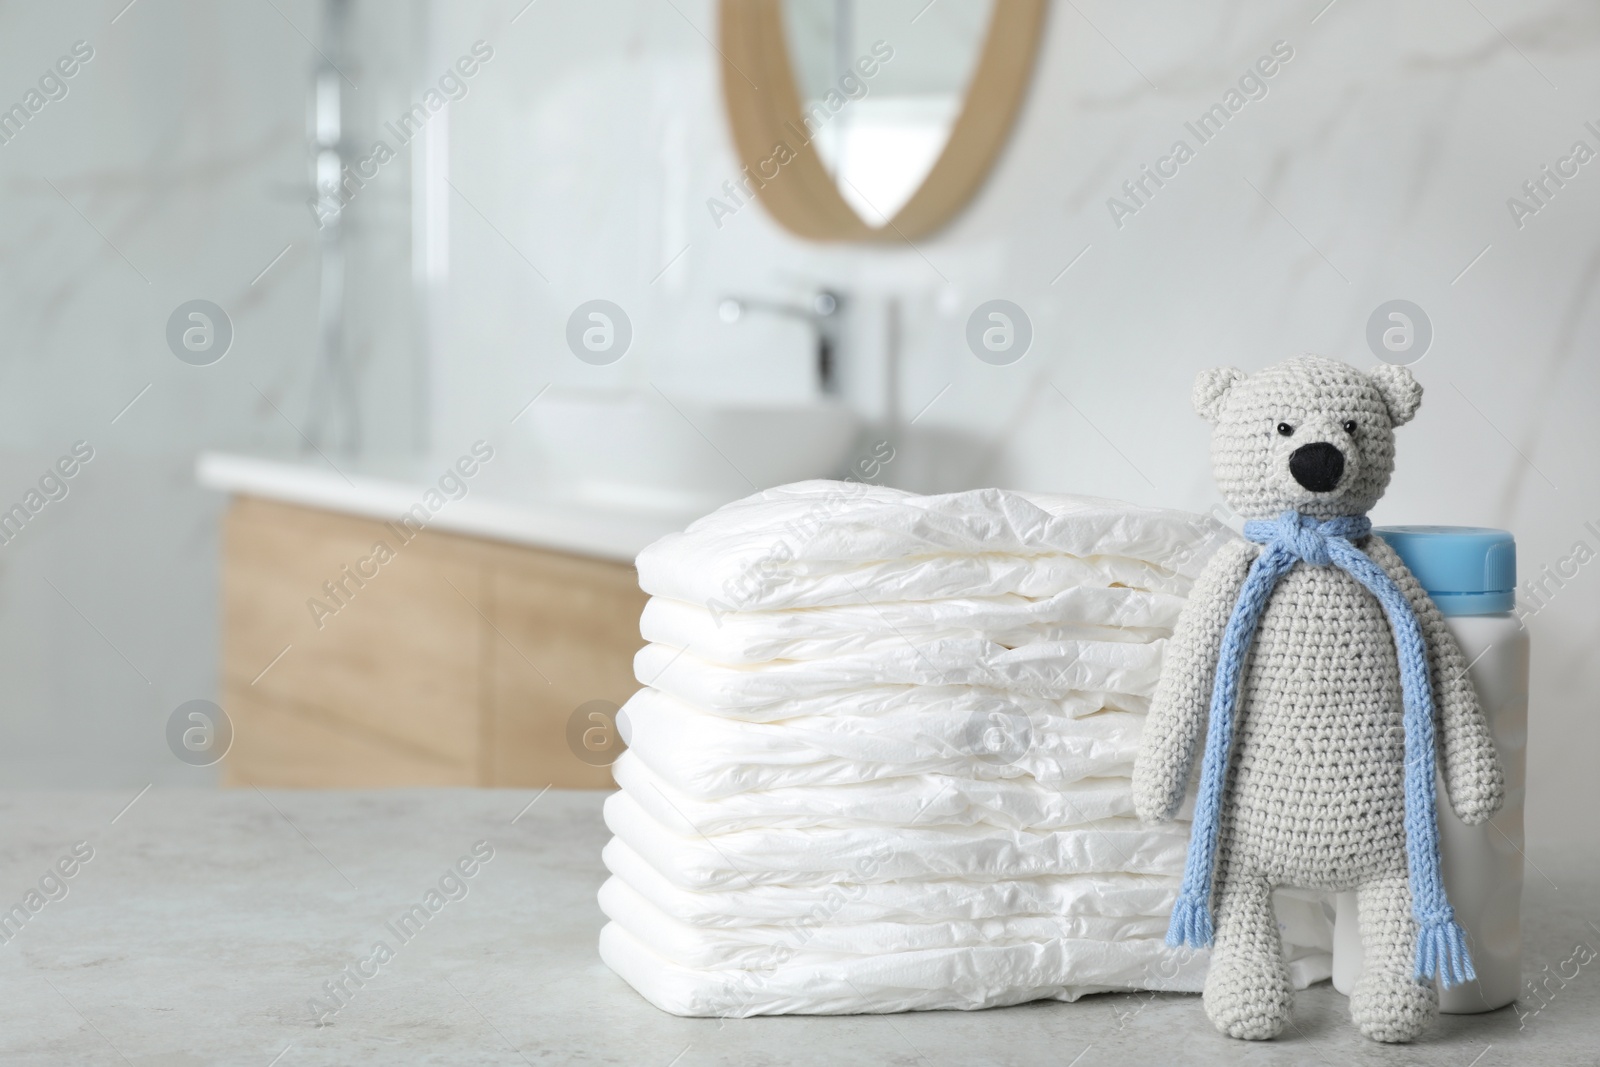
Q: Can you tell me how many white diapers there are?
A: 9